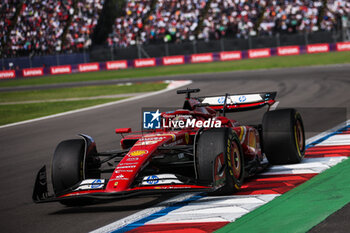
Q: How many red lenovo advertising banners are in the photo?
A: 13